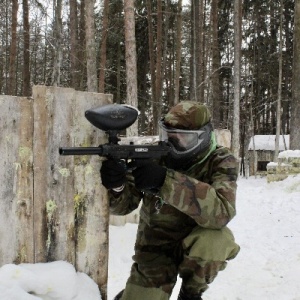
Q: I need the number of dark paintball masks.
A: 1